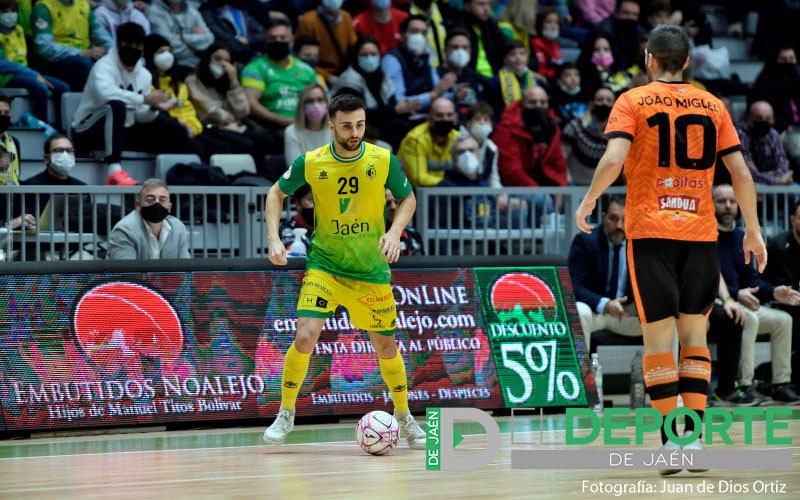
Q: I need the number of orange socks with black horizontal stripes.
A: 2